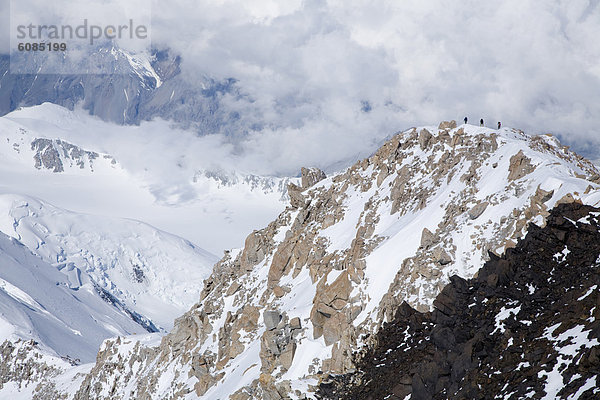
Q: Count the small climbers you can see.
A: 3